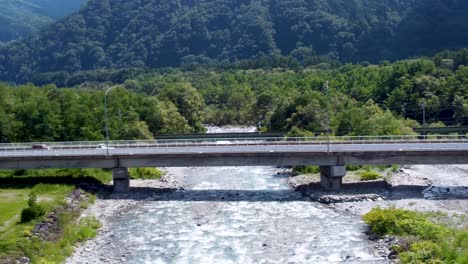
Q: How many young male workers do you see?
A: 0